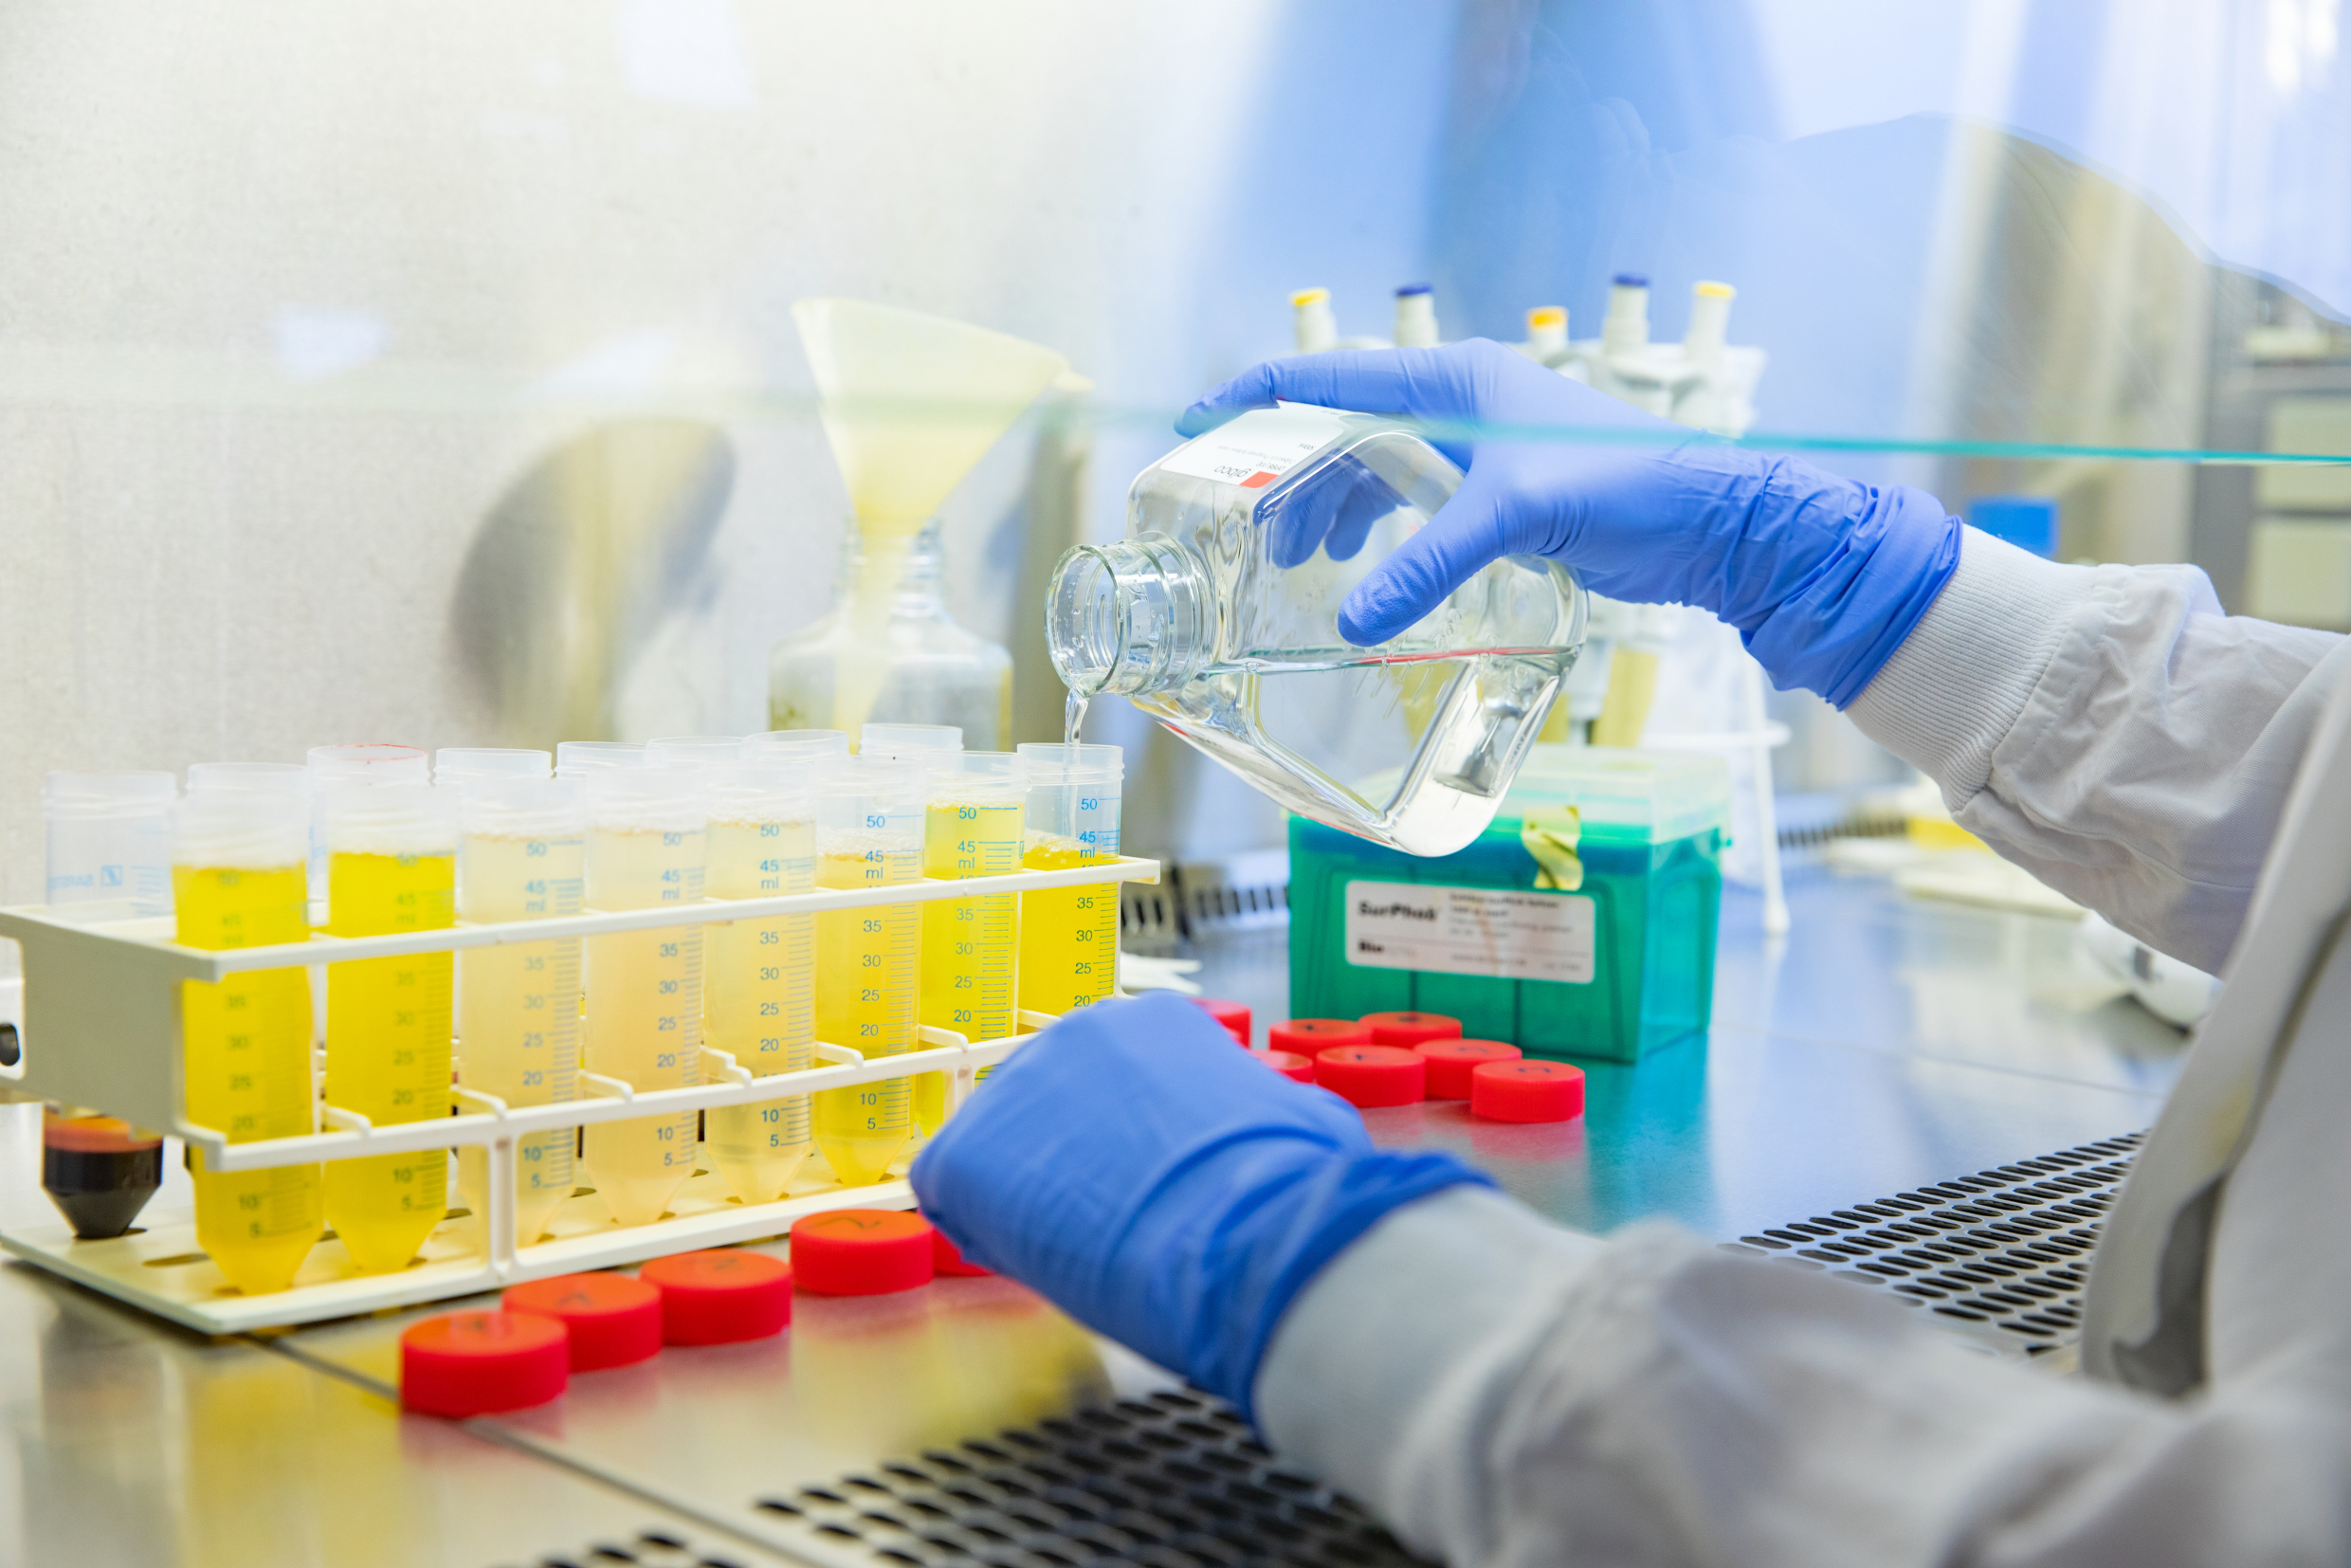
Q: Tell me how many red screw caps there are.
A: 12